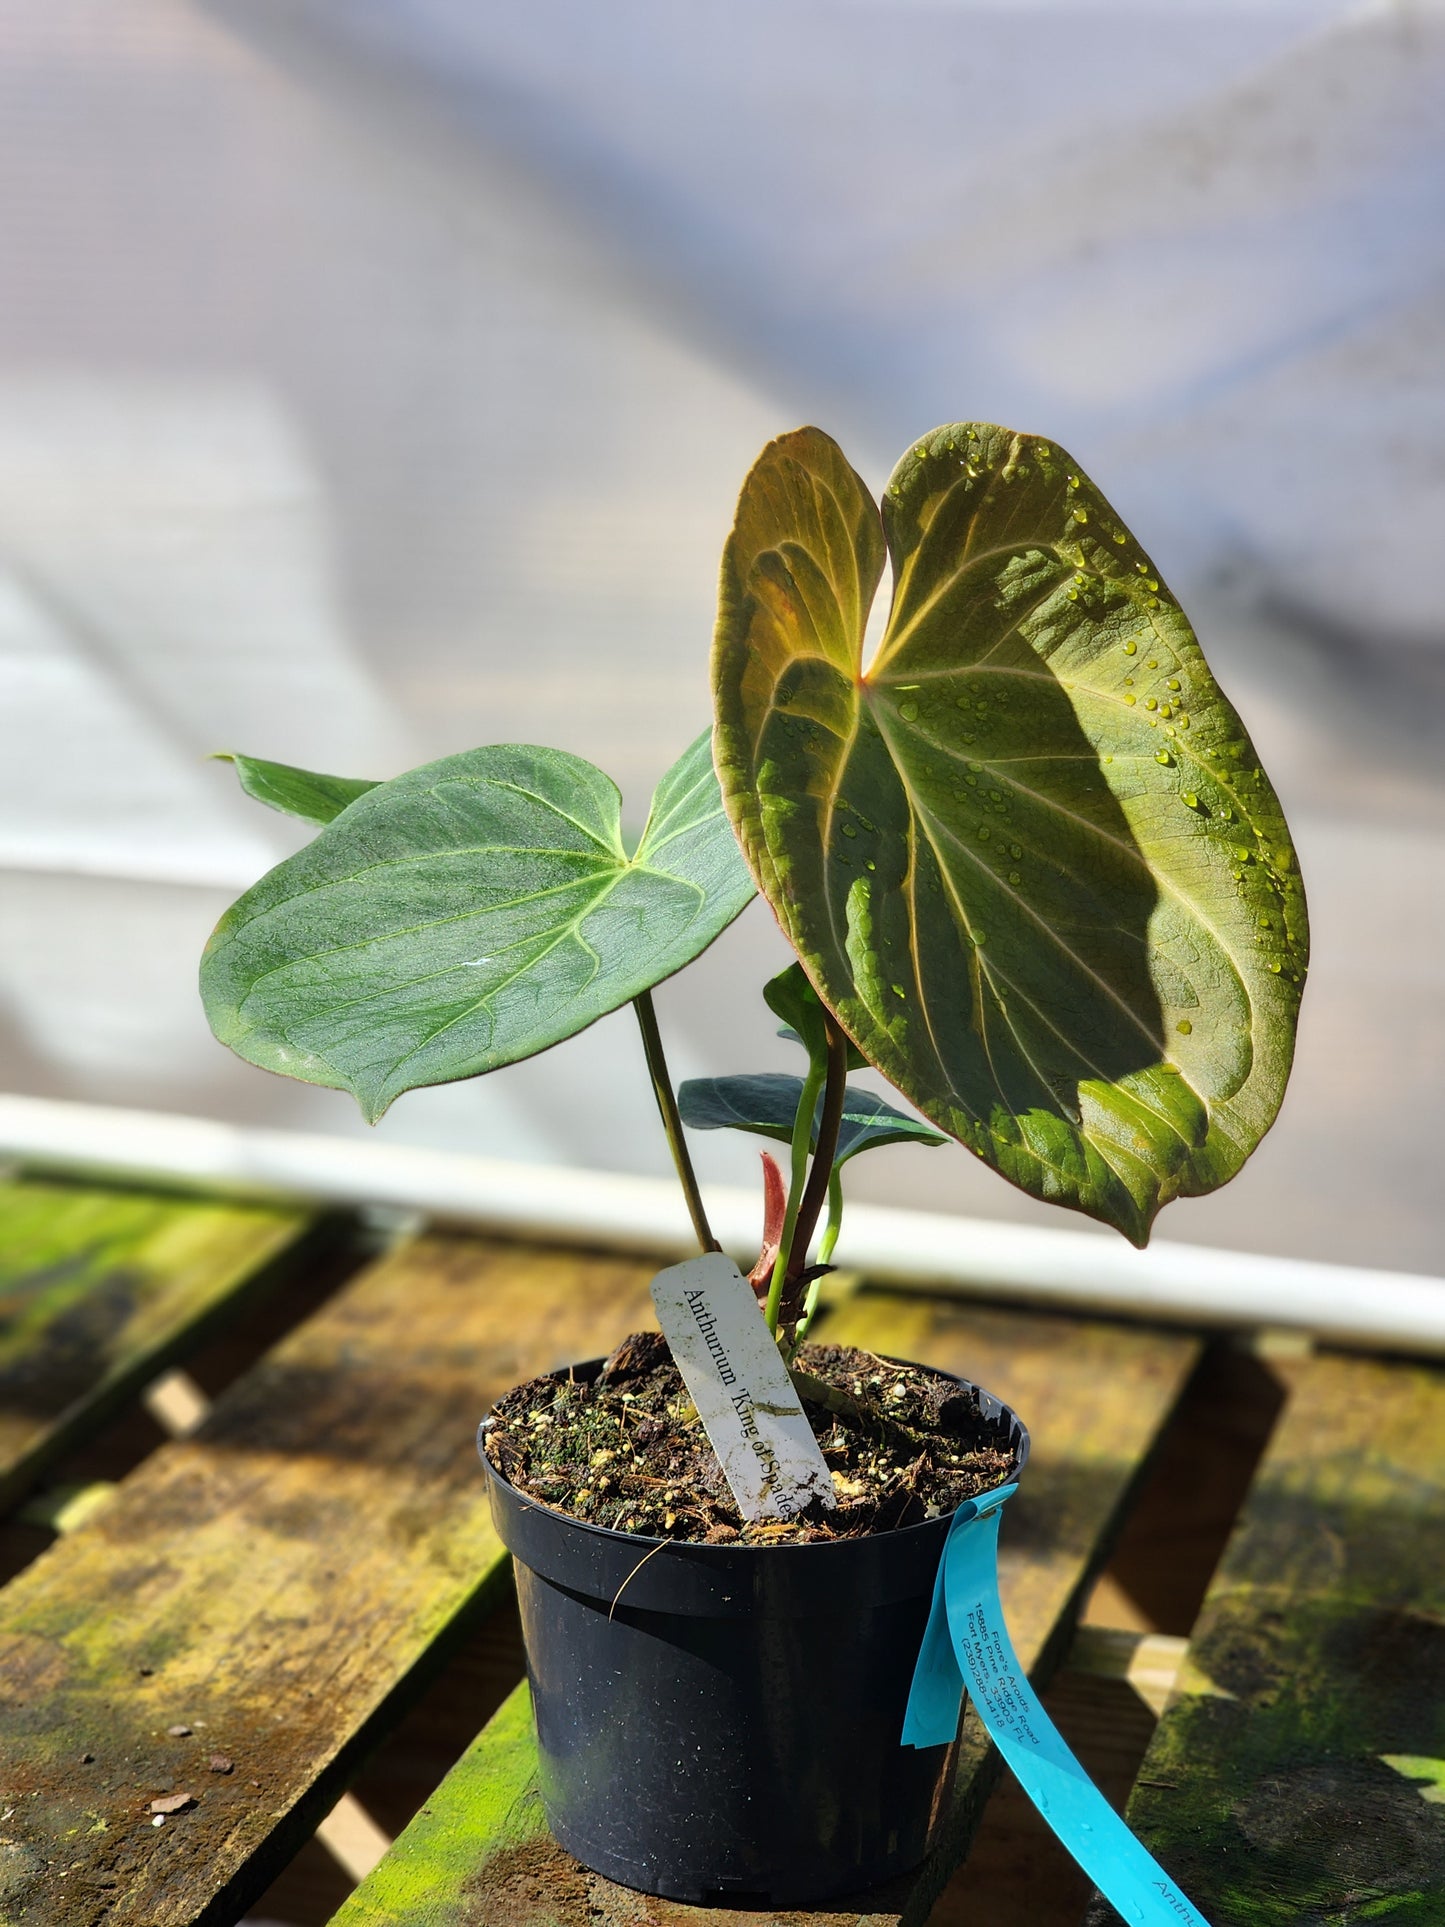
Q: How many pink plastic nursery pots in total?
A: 0